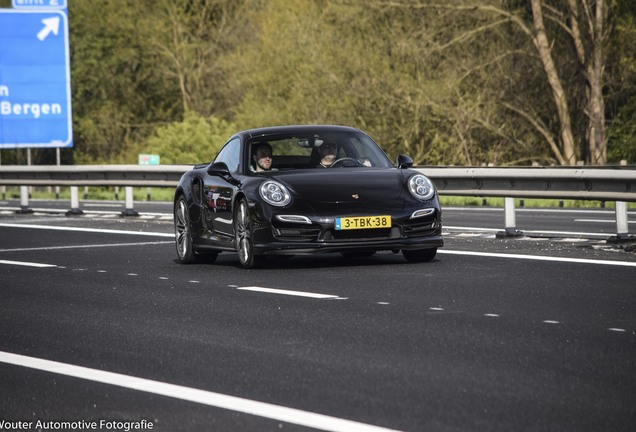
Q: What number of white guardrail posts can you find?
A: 5